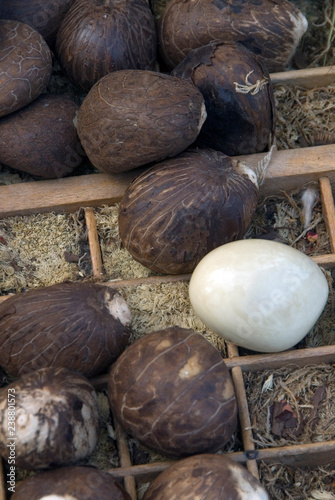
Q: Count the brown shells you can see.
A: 13